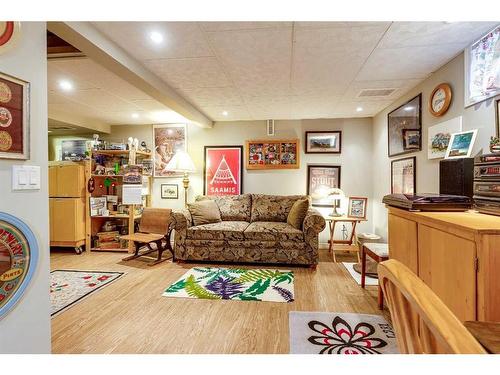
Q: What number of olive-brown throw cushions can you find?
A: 2